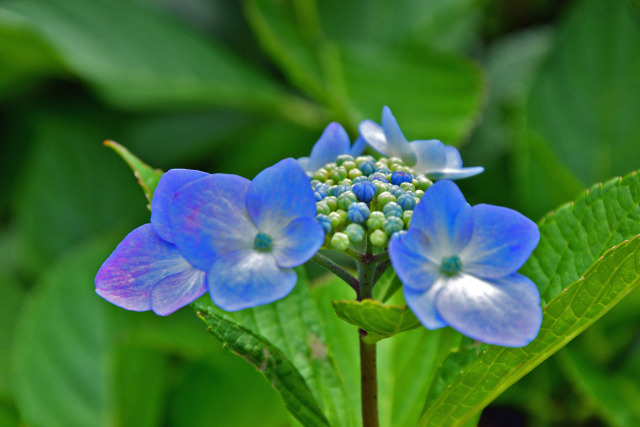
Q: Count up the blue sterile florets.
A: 5